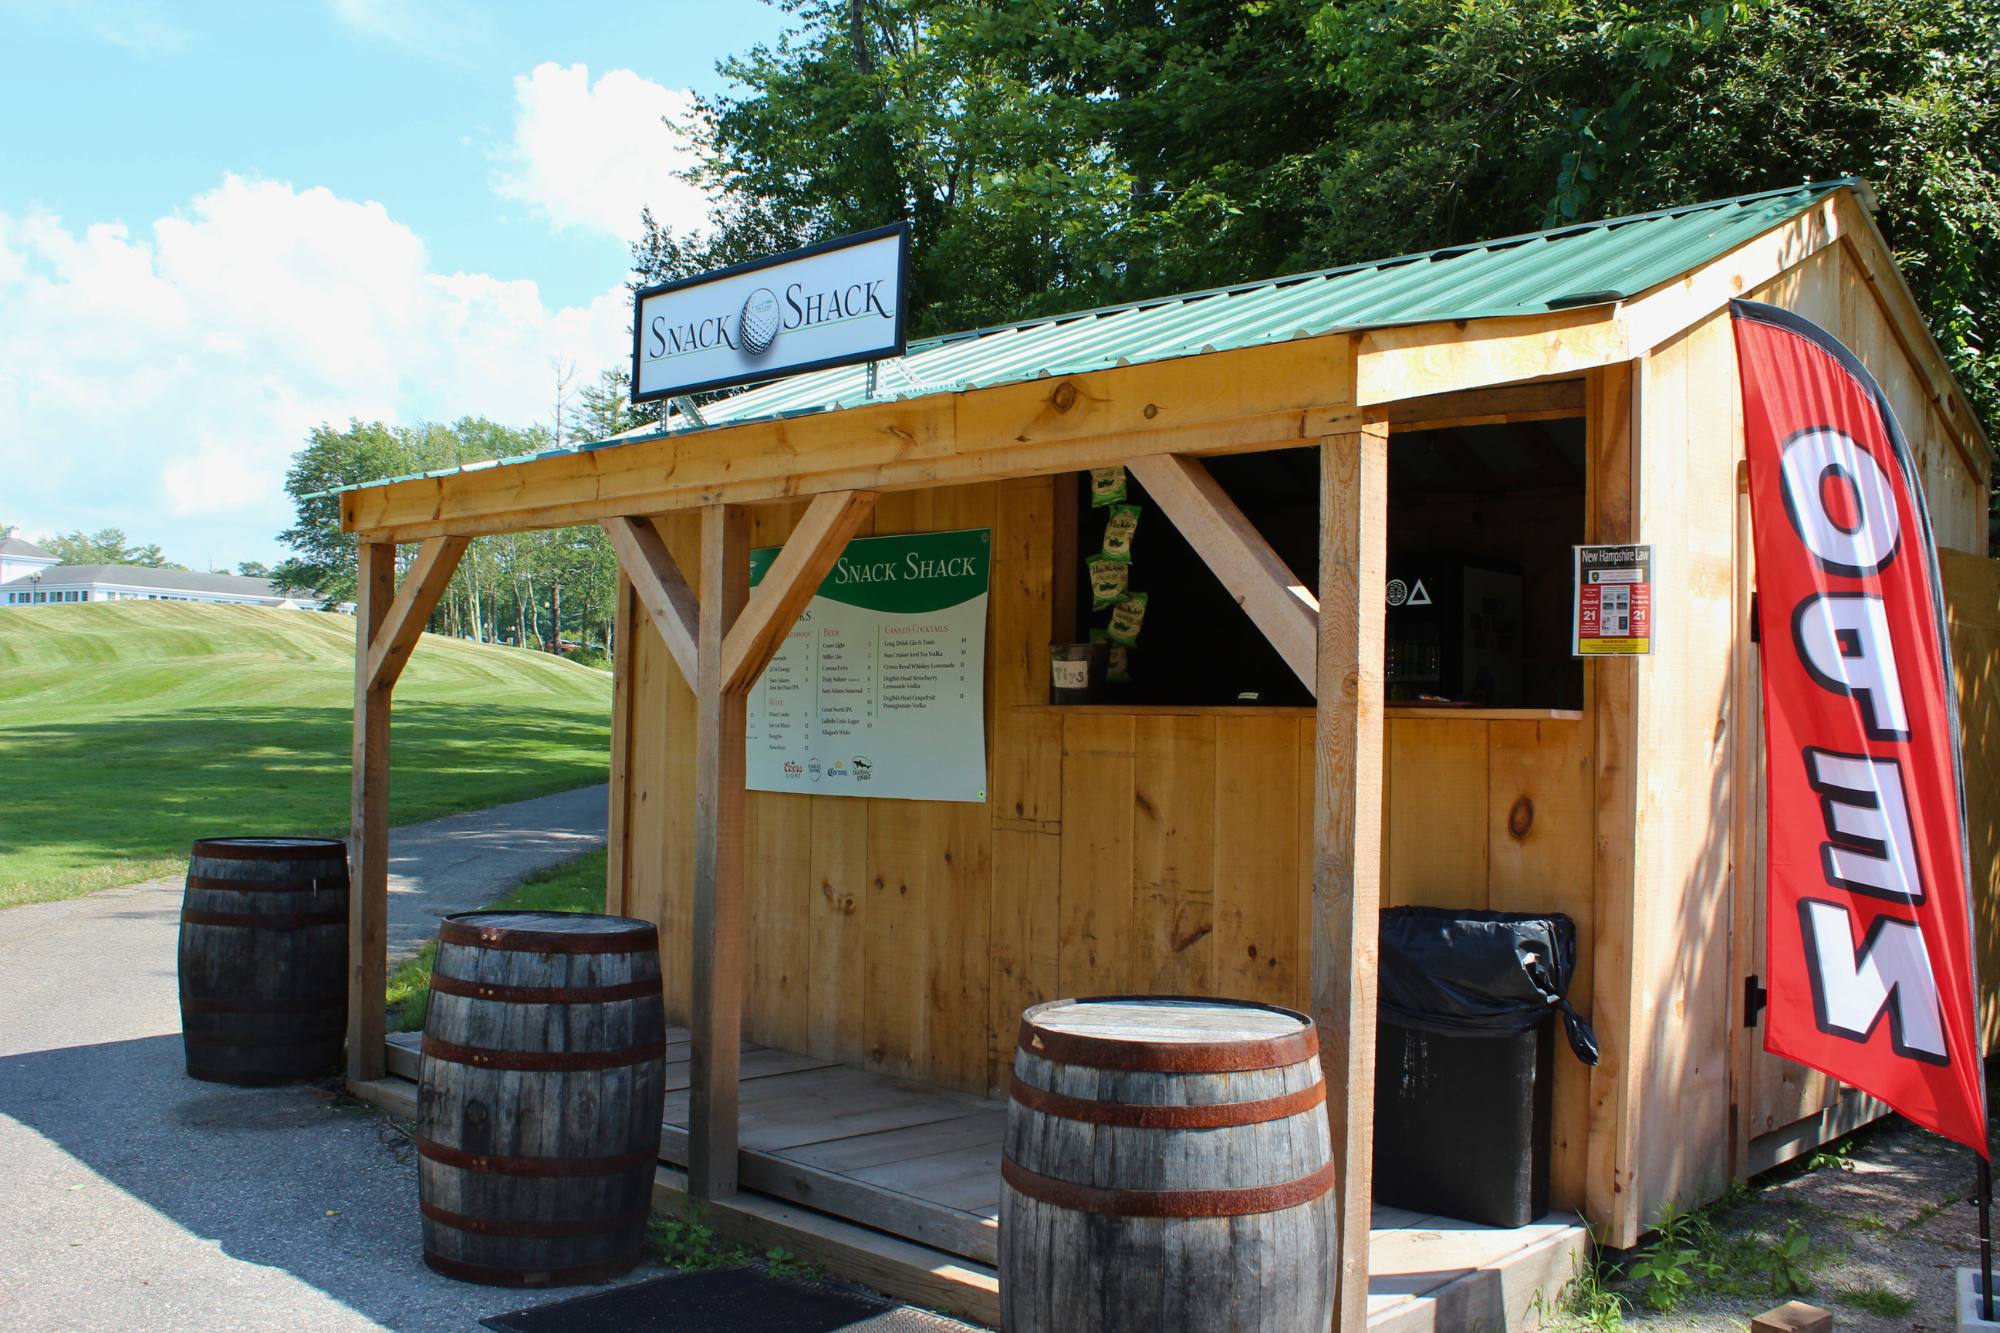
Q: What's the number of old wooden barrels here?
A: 3